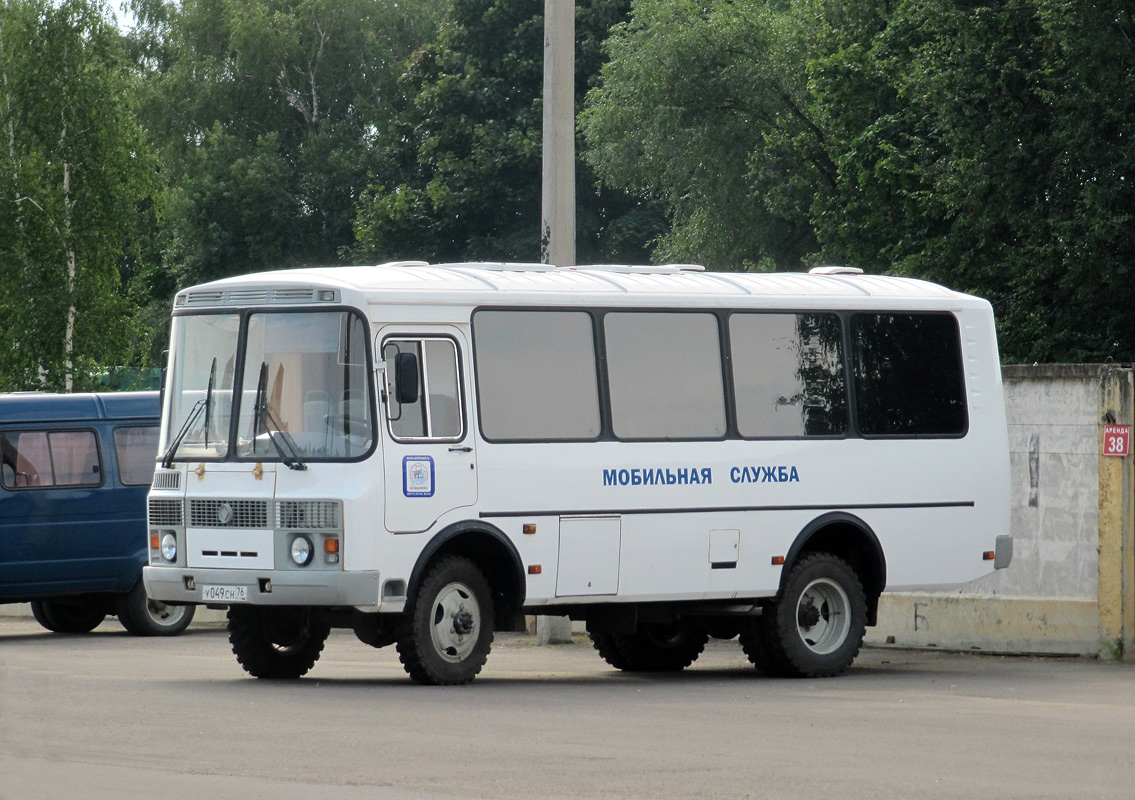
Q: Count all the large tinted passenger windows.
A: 4